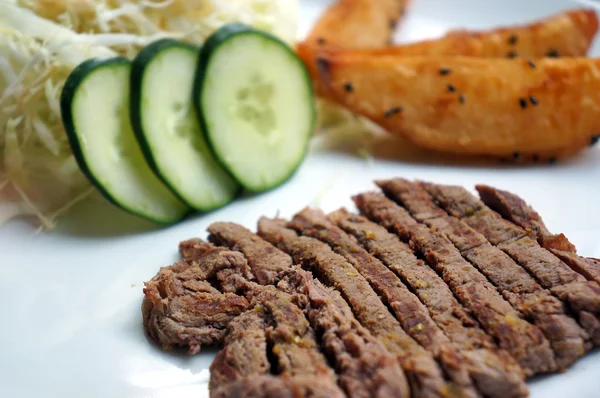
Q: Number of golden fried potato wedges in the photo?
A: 3